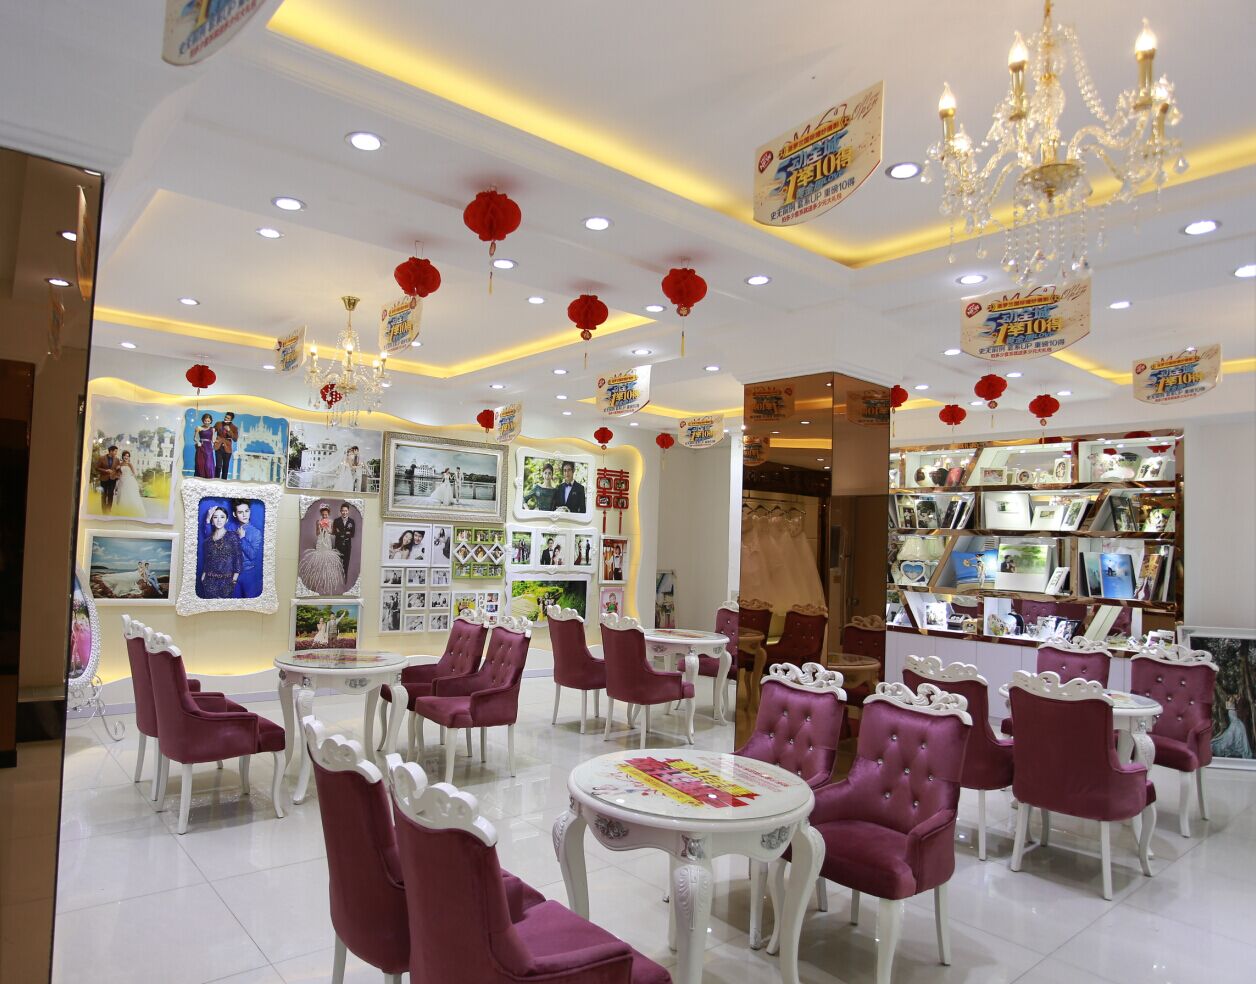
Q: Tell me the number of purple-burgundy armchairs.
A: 15